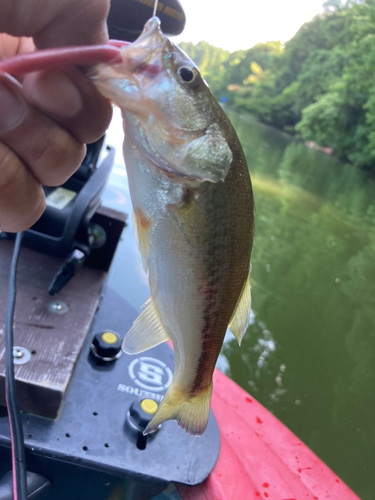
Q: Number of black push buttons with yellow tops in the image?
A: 2